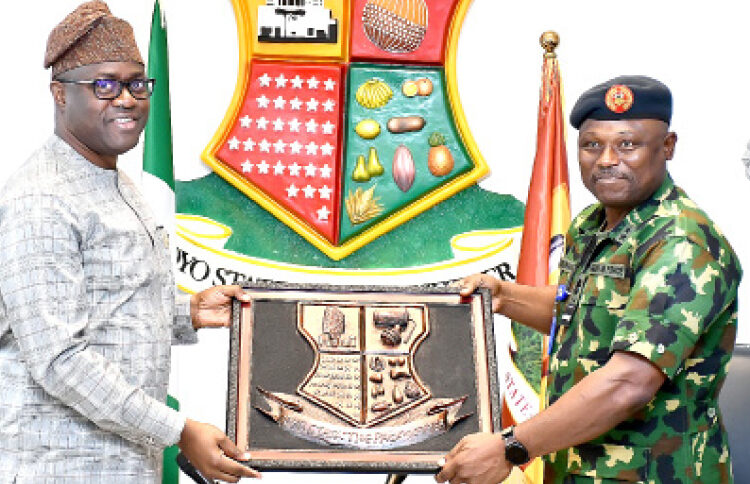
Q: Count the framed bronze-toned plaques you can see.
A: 1